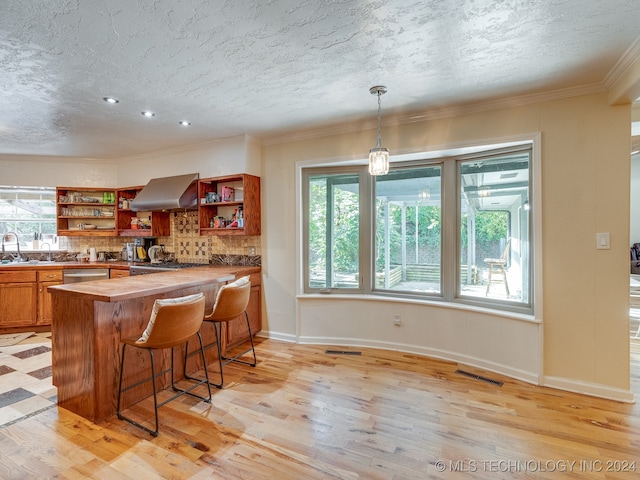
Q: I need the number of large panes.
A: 3